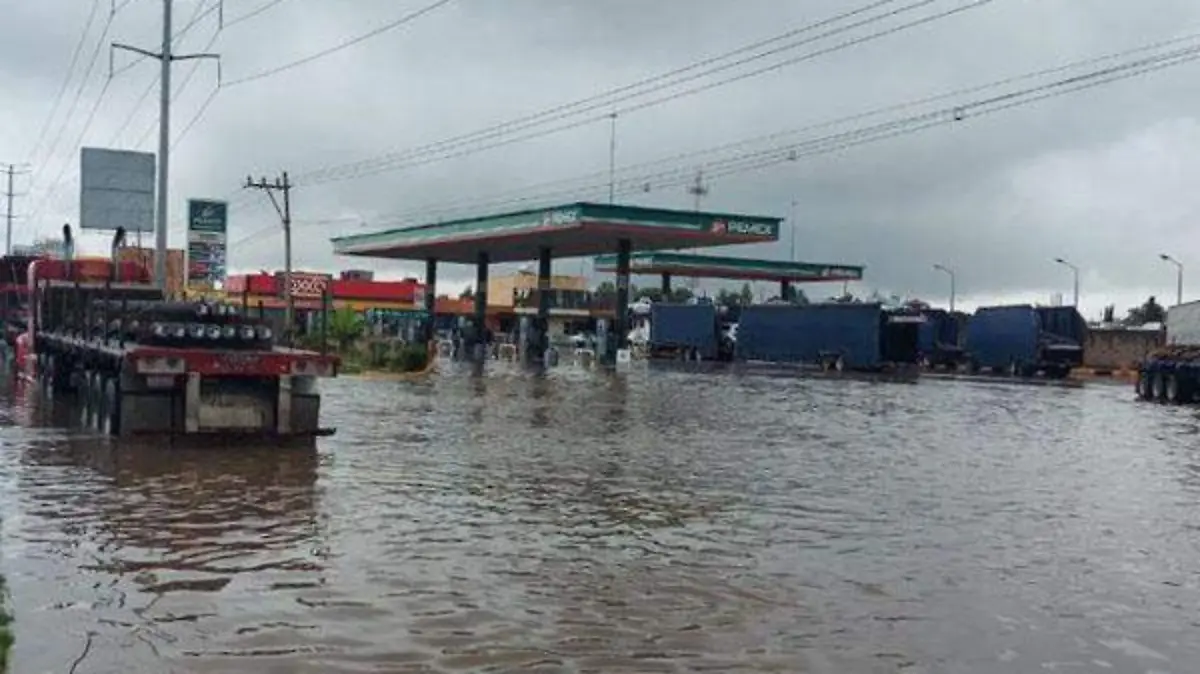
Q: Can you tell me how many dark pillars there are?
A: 6